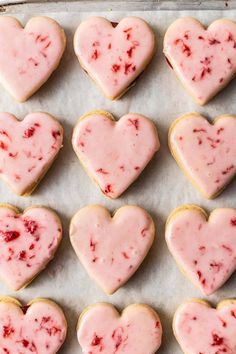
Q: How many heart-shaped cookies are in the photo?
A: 12